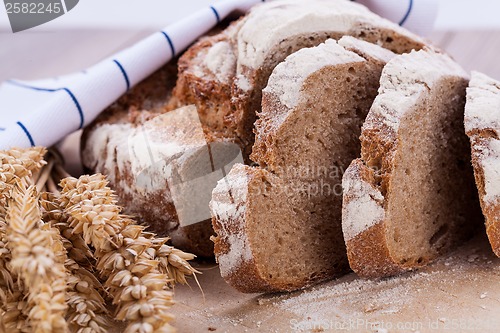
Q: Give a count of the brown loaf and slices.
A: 4